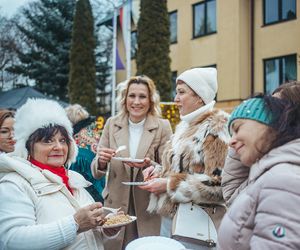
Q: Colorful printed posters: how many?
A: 0